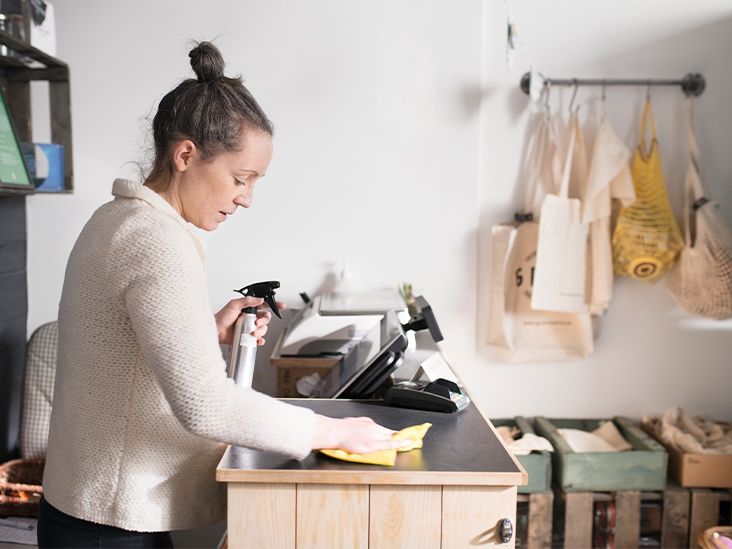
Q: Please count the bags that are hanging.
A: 5